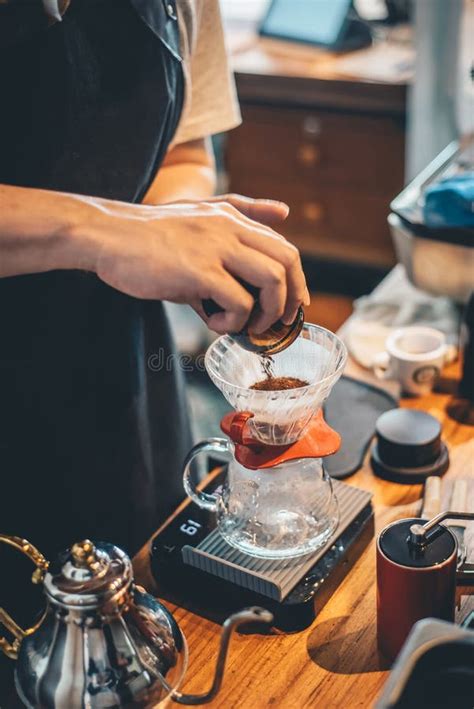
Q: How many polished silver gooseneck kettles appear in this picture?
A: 1